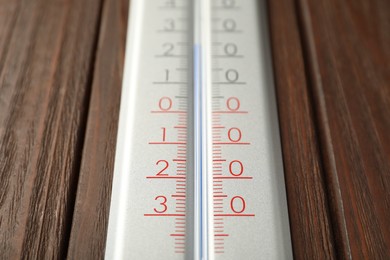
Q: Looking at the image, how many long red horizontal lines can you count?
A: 8